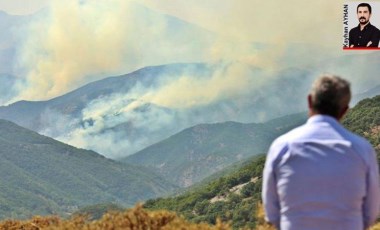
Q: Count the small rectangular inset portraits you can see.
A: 1